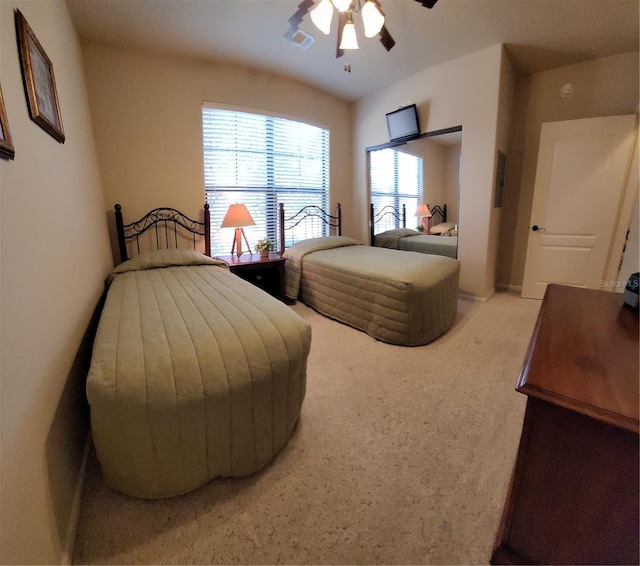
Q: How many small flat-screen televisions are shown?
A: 1